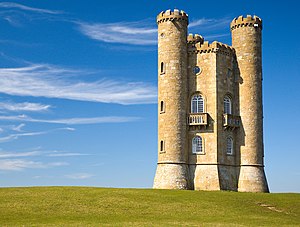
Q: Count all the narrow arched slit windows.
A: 3